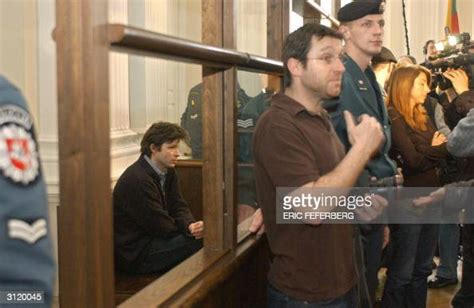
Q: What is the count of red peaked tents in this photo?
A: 0